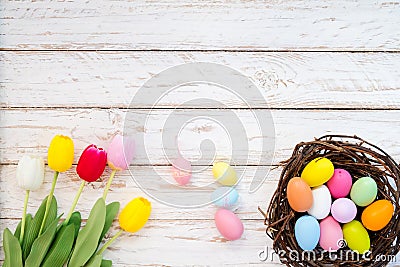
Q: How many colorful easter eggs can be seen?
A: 14